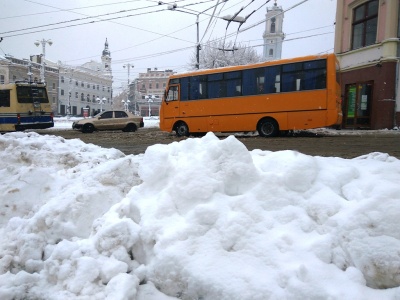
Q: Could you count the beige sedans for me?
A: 1